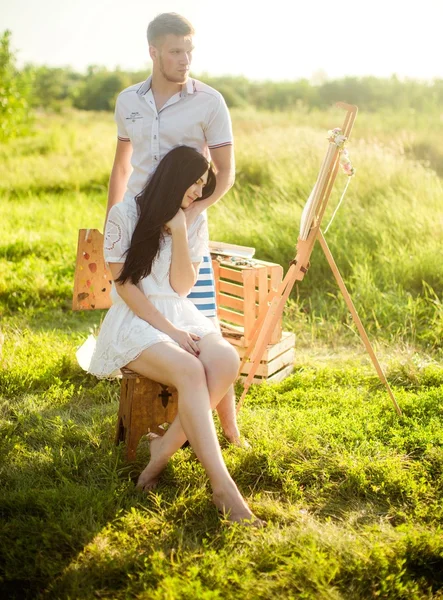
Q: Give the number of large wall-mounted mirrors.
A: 0